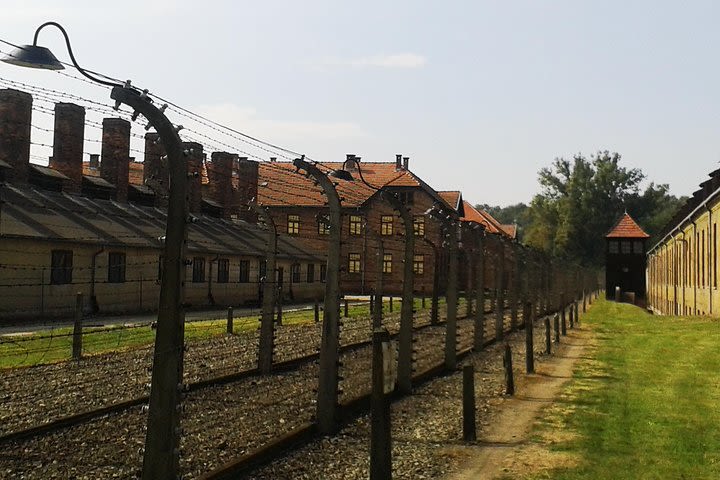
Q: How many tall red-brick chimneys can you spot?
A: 7